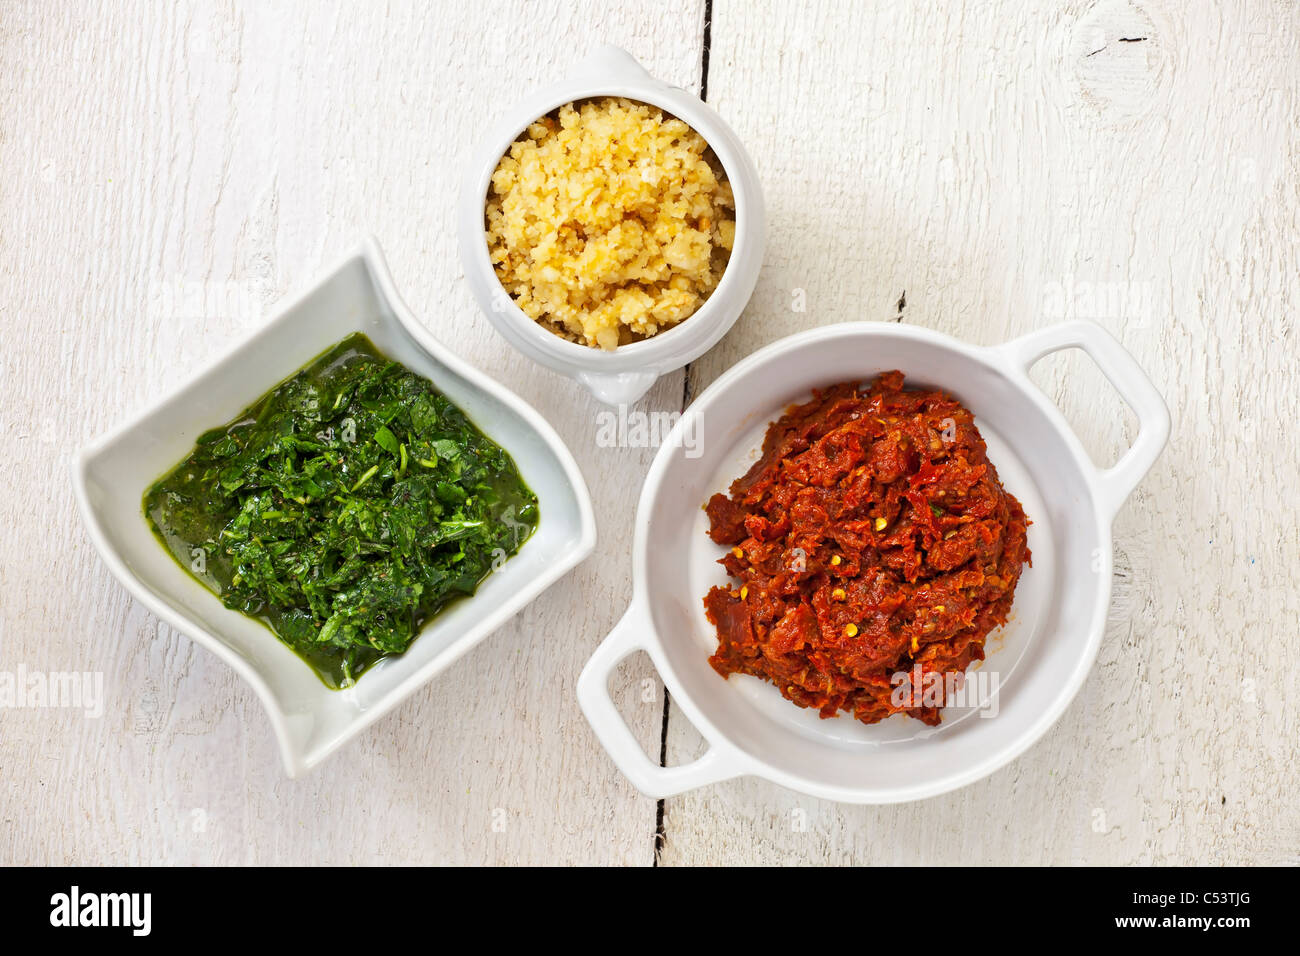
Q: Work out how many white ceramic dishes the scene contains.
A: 3